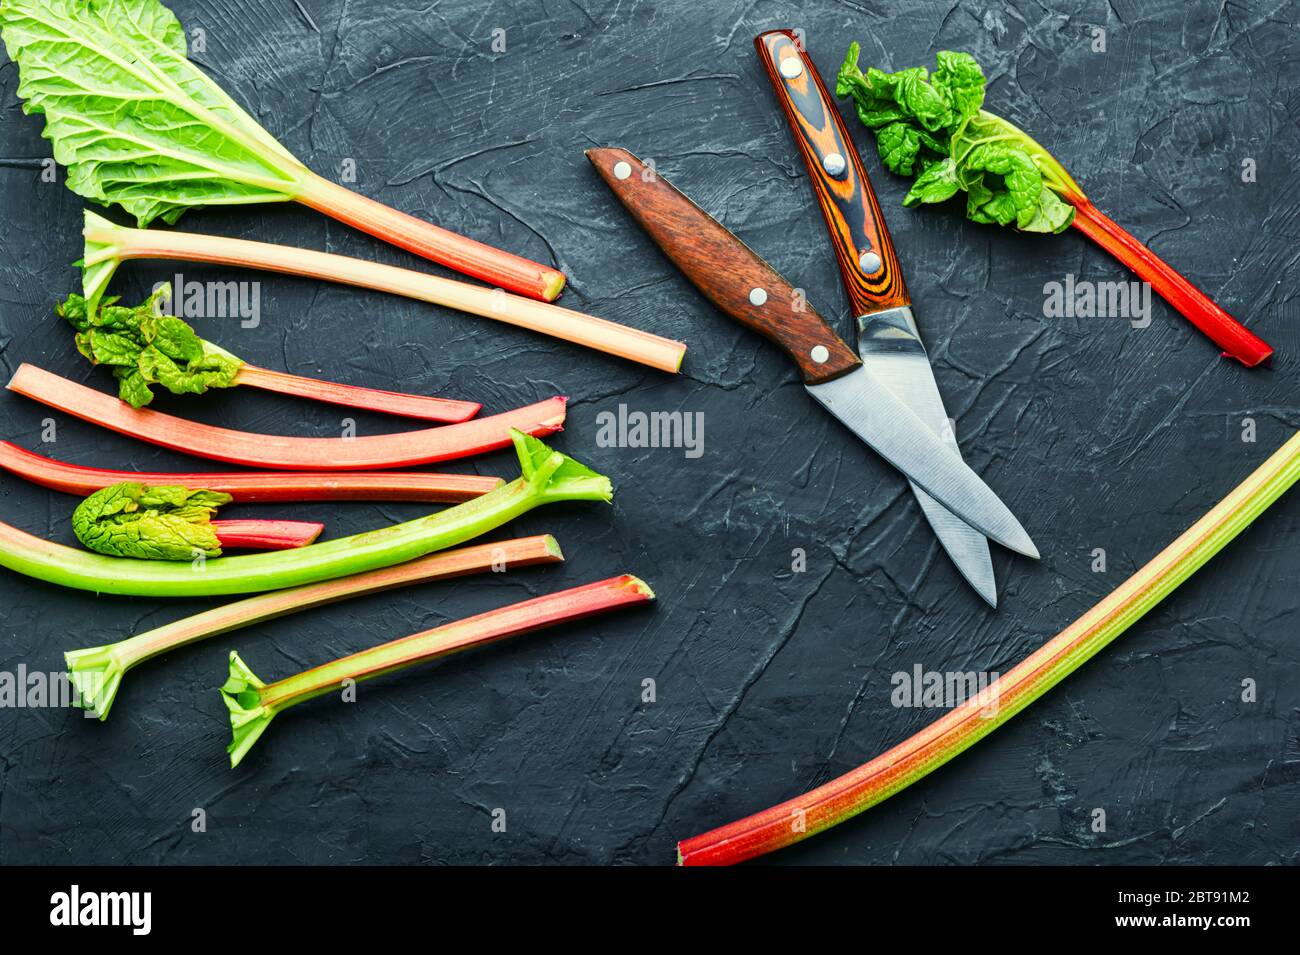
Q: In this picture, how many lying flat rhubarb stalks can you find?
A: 11